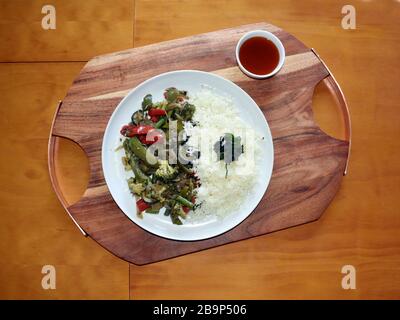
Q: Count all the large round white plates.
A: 1